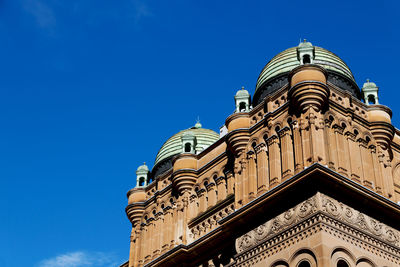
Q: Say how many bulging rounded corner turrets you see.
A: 5